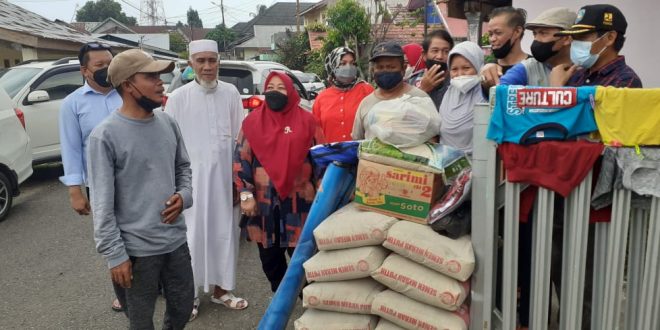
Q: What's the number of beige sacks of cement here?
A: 8